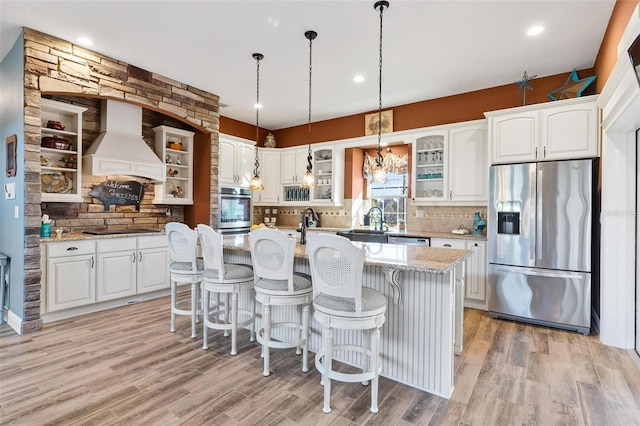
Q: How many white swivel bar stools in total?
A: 4